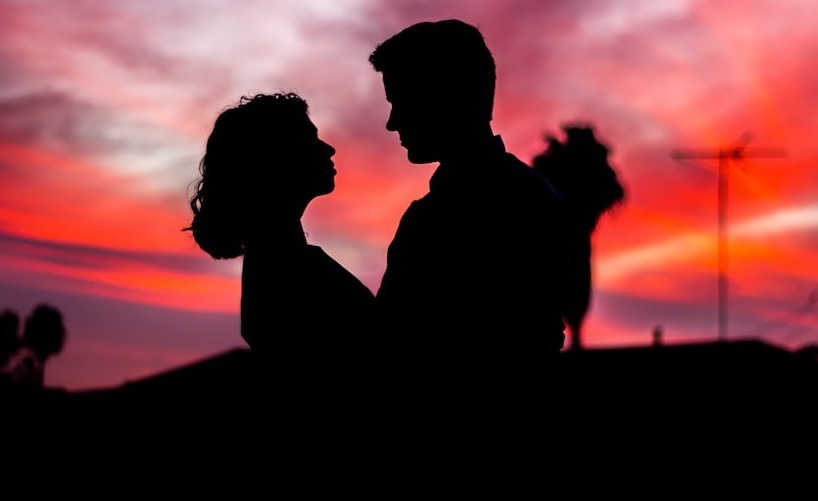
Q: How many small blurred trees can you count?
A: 2